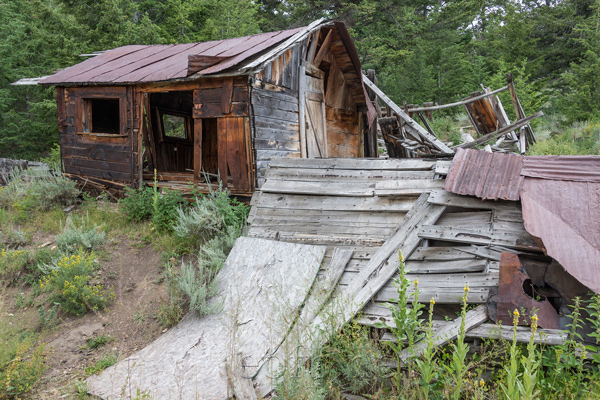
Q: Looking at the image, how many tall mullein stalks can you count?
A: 6